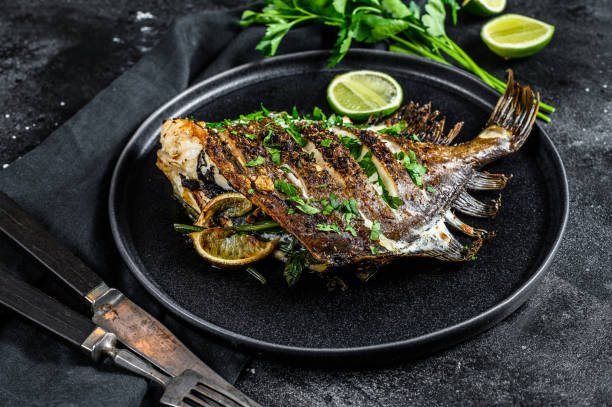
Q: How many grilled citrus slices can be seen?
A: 2